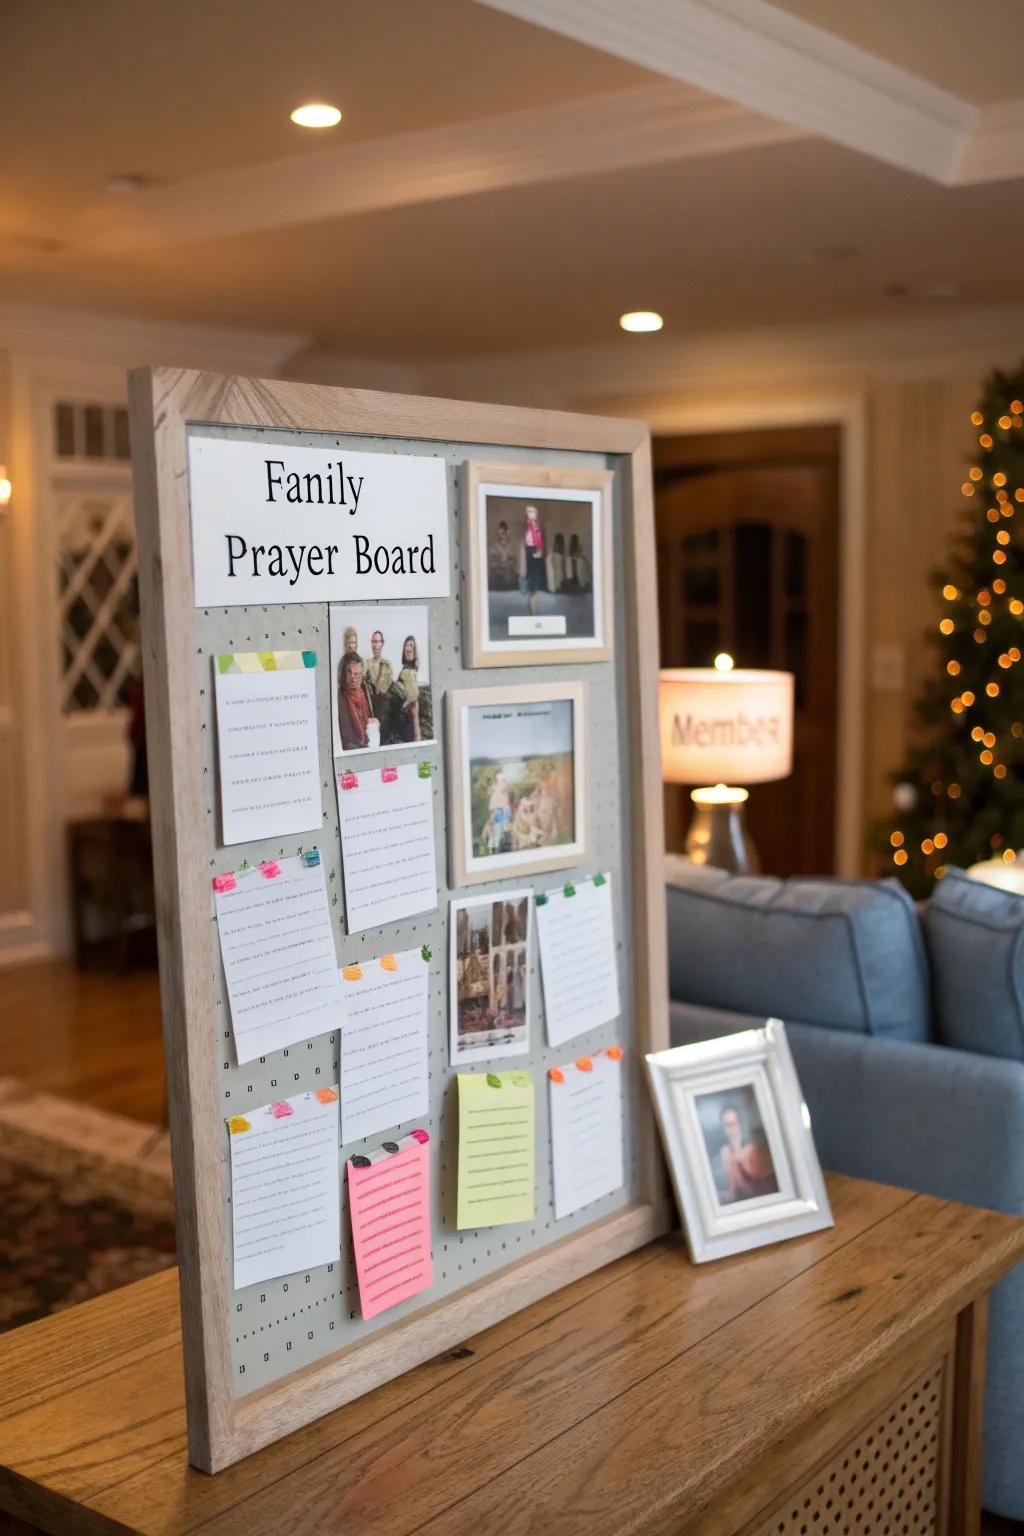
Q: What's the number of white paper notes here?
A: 7